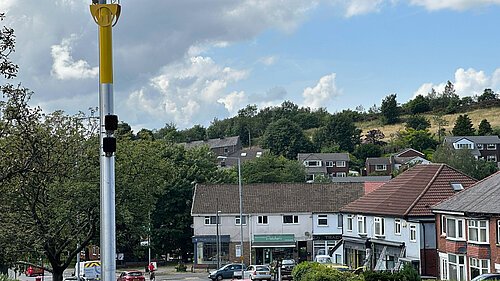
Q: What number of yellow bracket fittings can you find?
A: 1